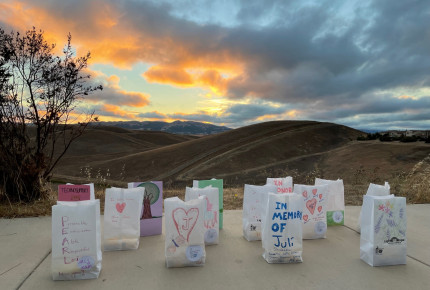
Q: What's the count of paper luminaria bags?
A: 14